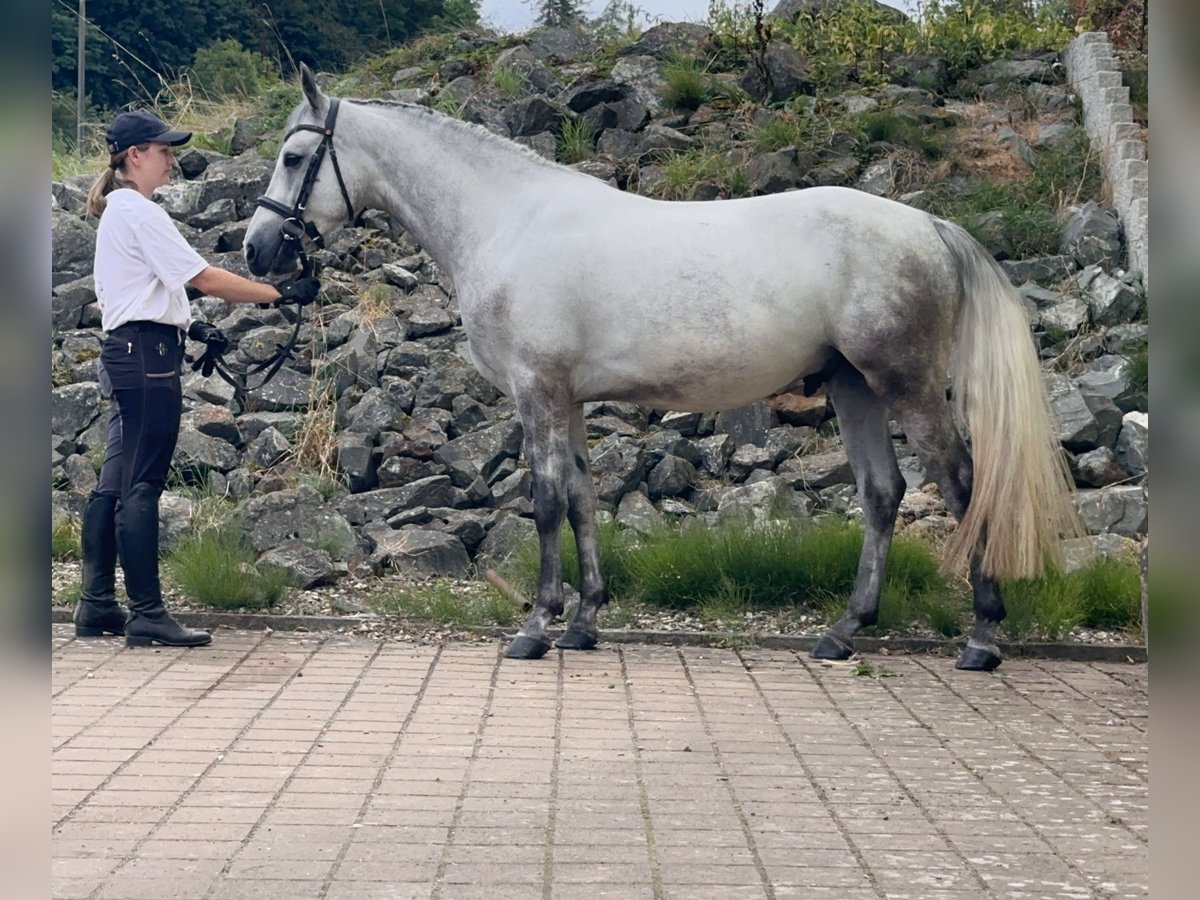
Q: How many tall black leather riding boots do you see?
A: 2